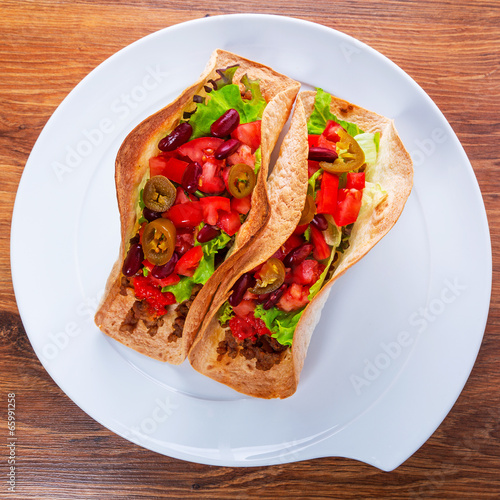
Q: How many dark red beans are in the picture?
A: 13